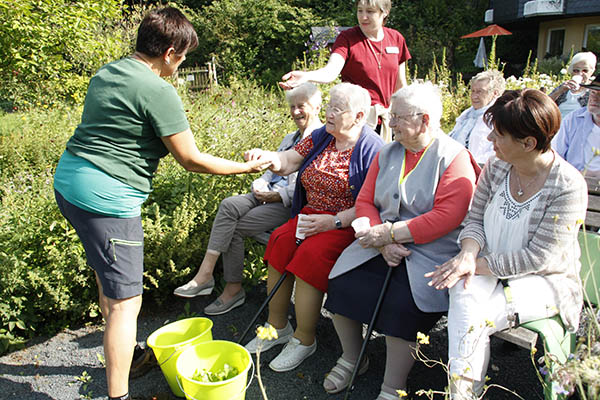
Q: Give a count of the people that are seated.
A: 7